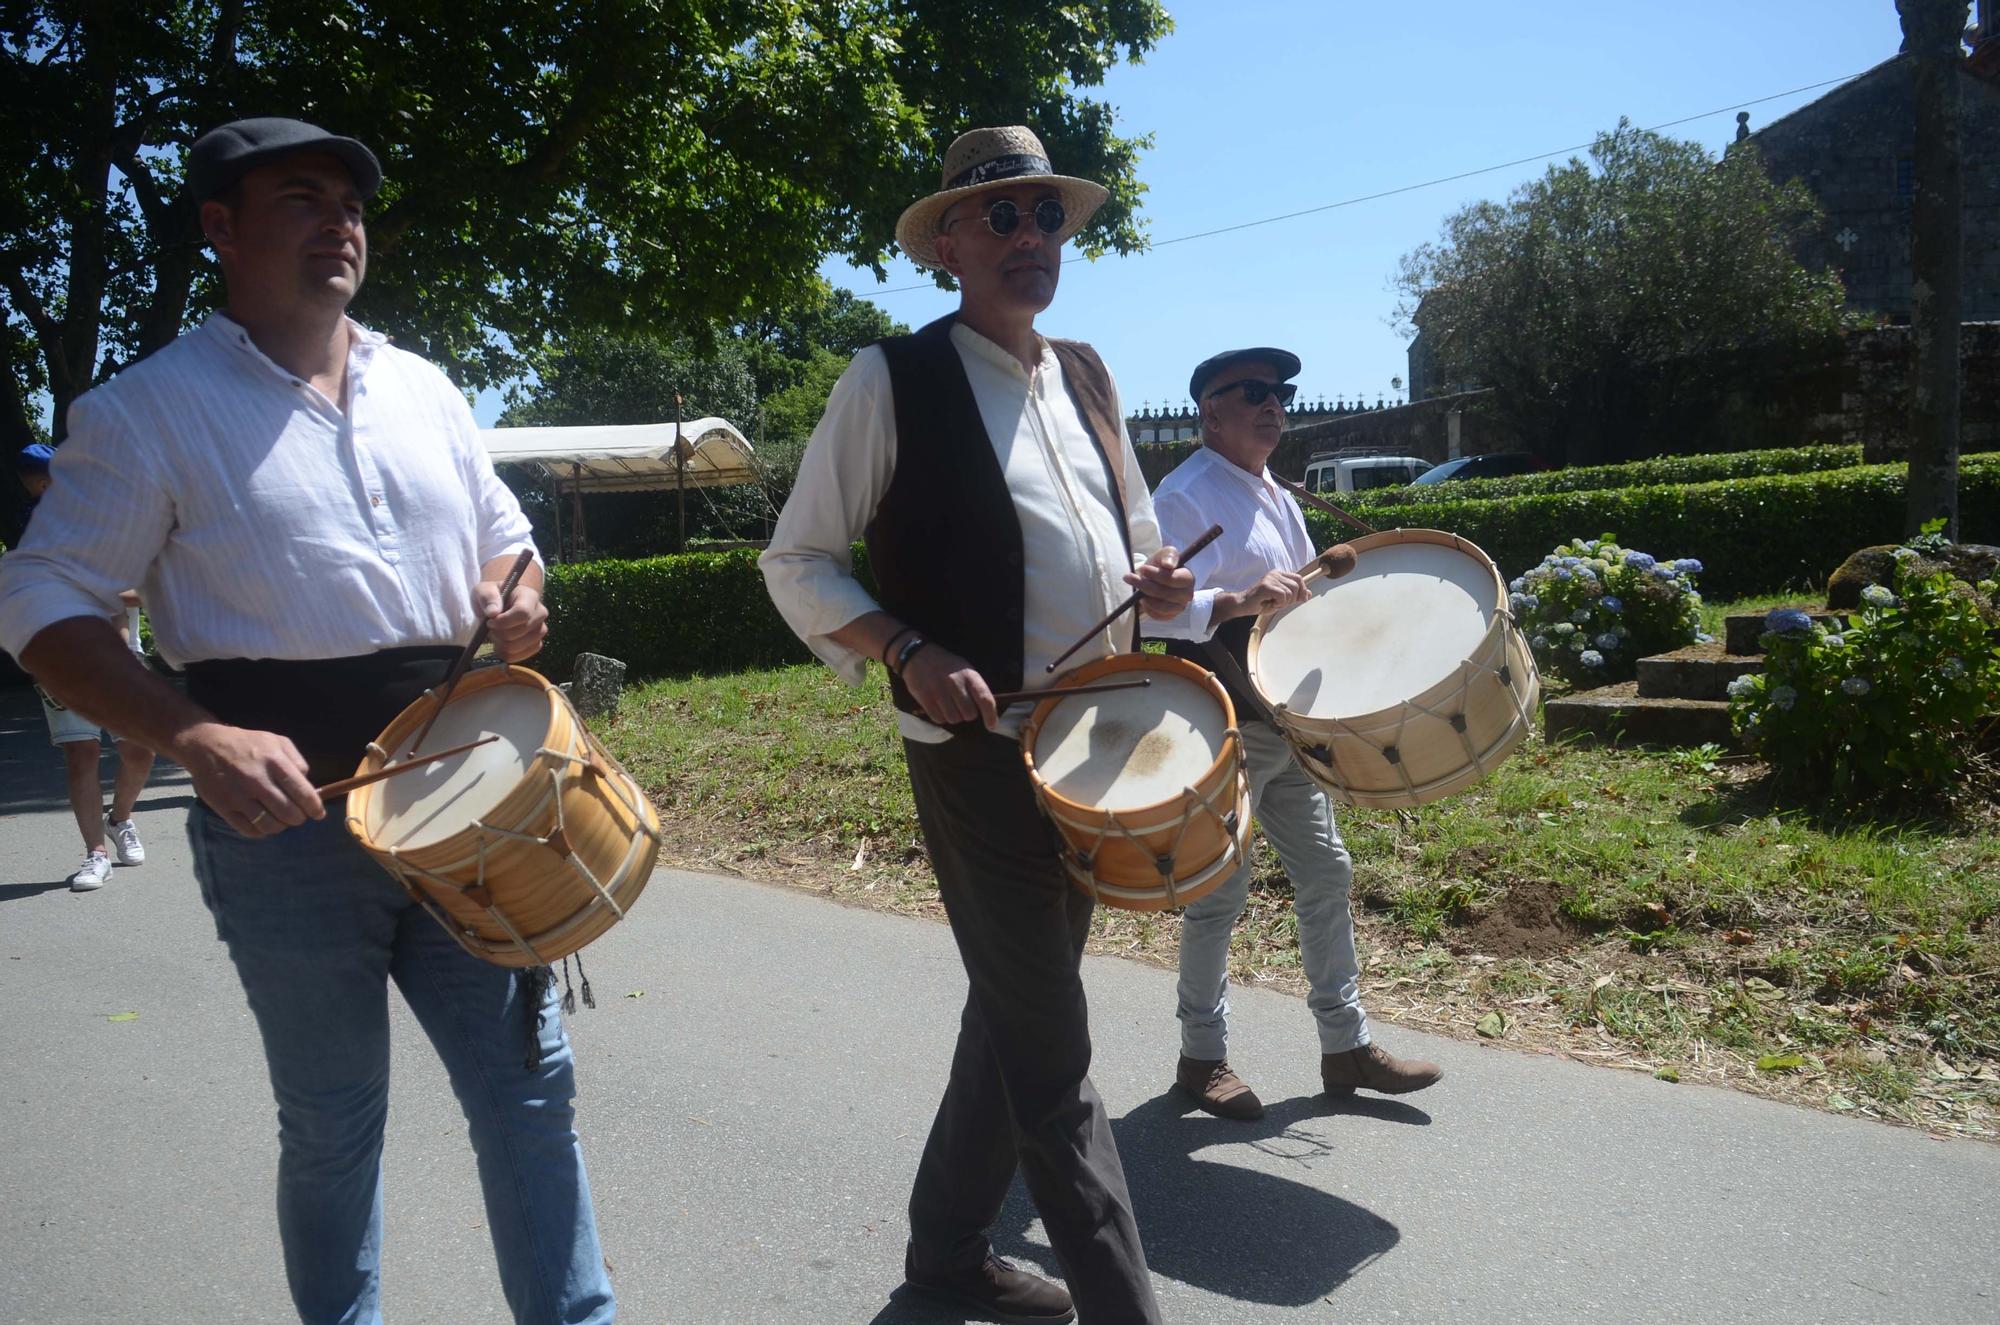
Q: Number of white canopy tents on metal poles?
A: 1